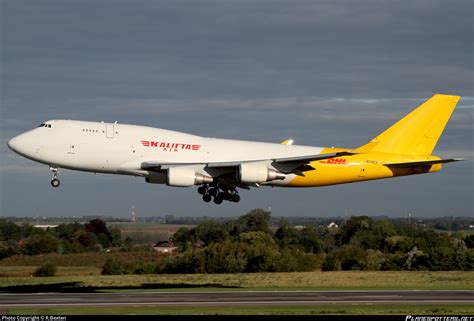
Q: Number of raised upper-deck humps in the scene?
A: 1